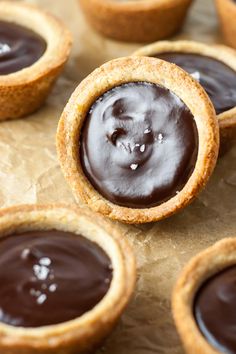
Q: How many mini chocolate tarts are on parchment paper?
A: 7